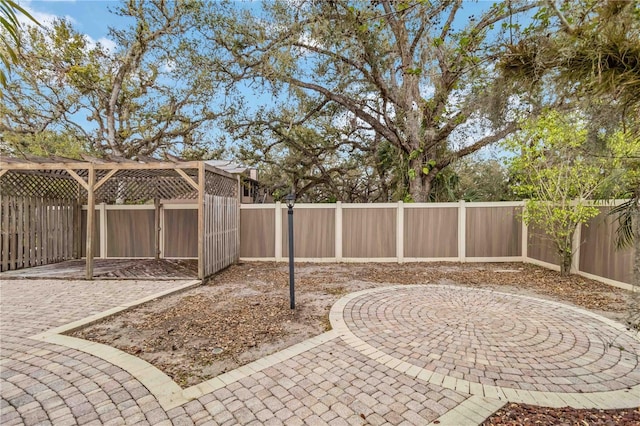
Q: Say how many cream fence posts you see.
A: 8